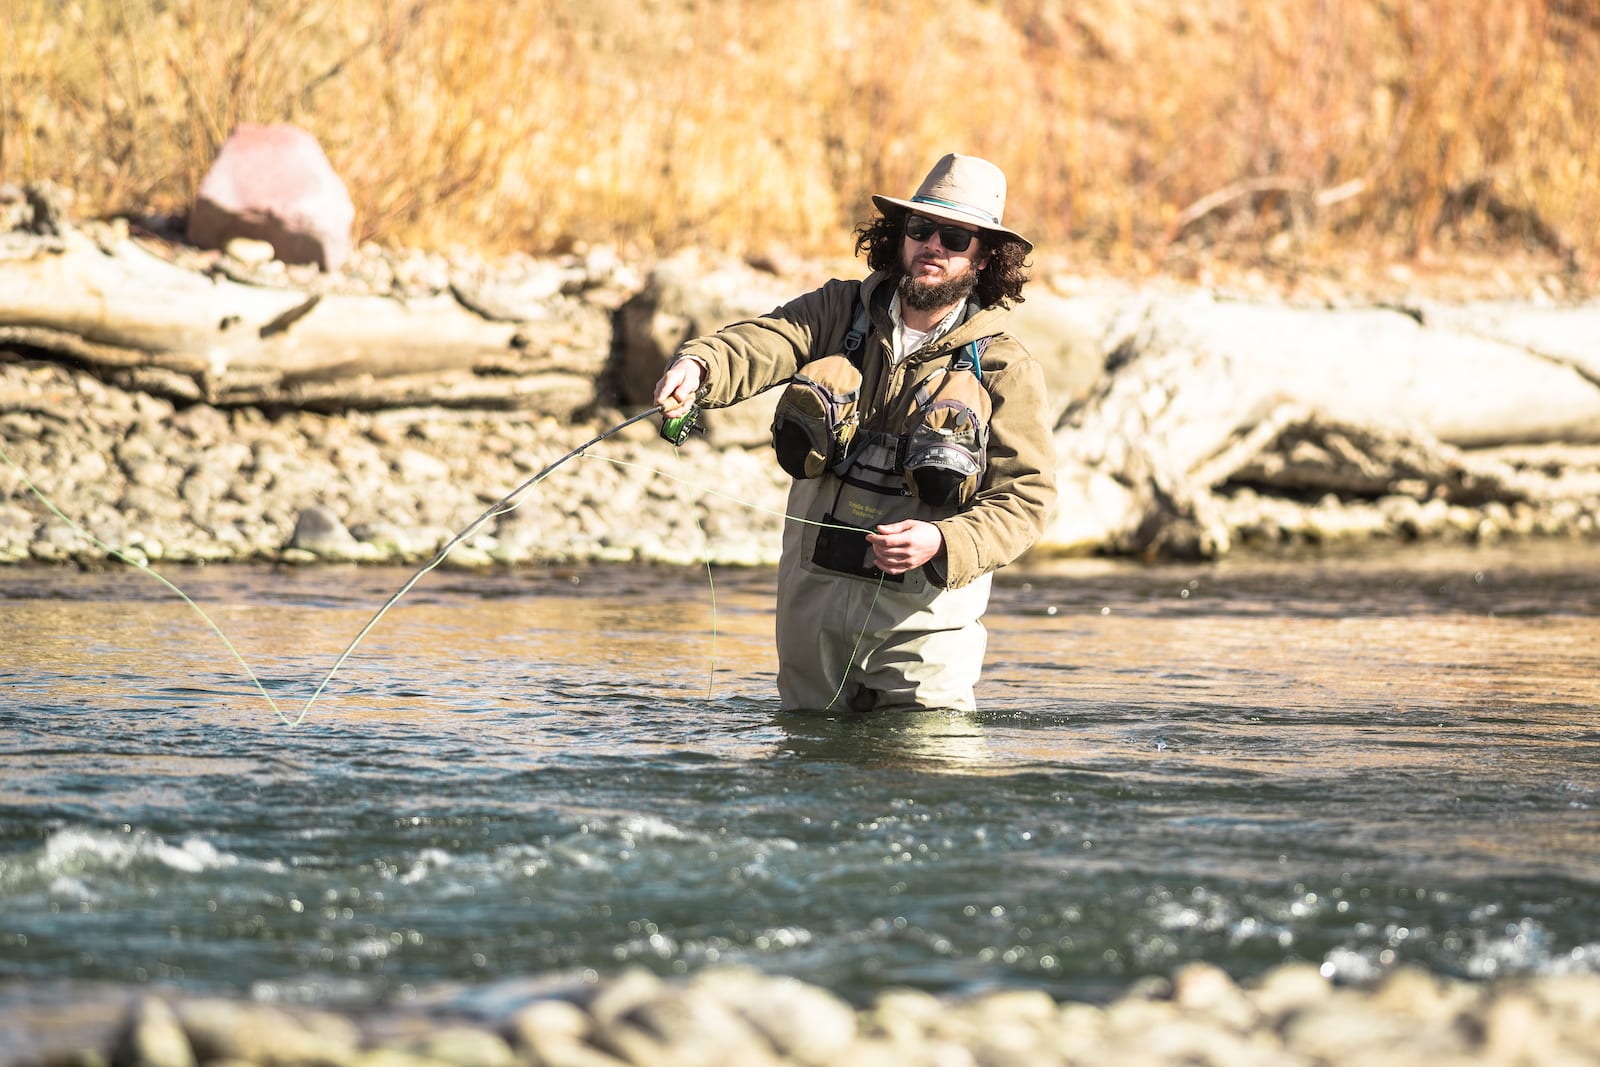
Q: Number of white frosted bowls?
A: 0